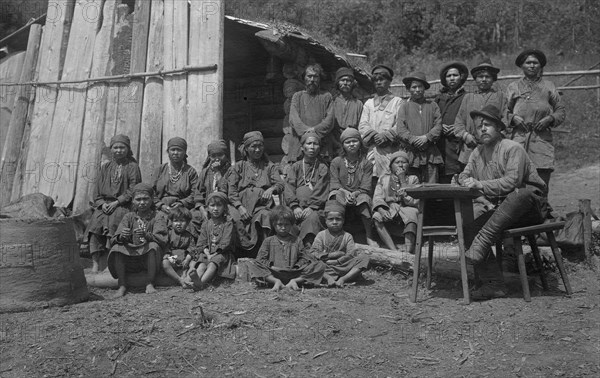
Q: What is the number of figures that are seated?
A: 13